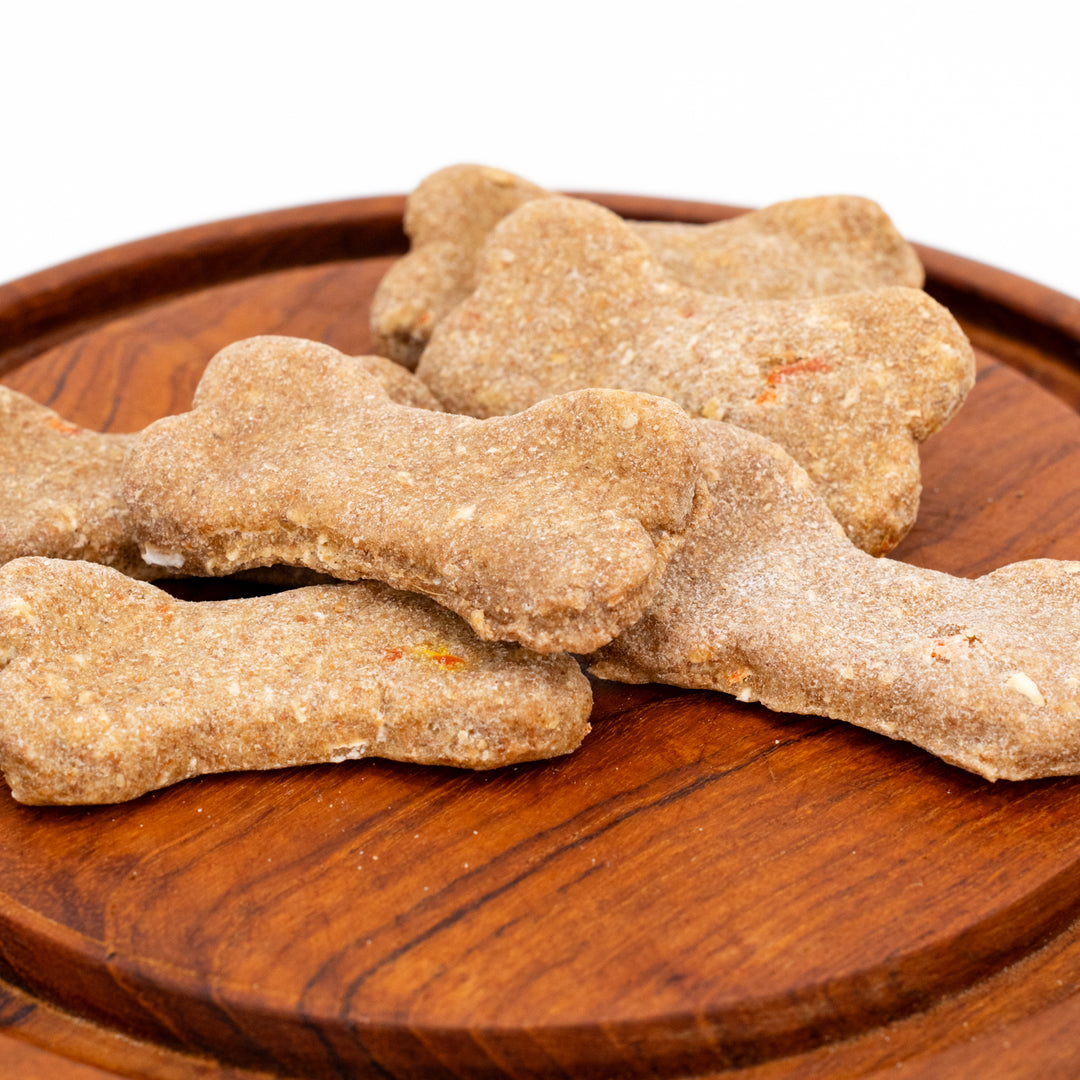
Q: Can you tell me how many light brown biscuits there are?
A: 6